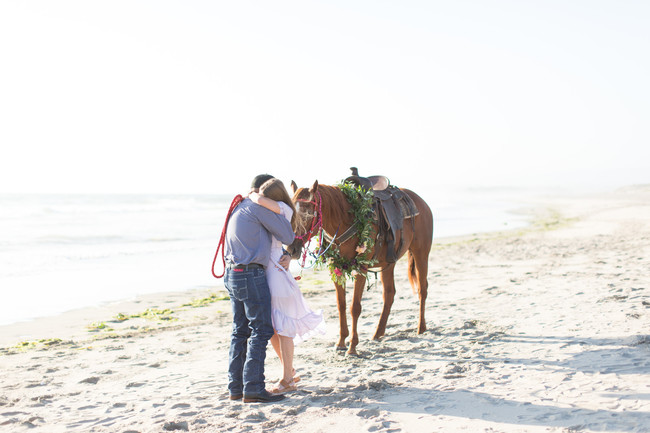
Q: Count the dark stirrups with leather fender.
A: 1